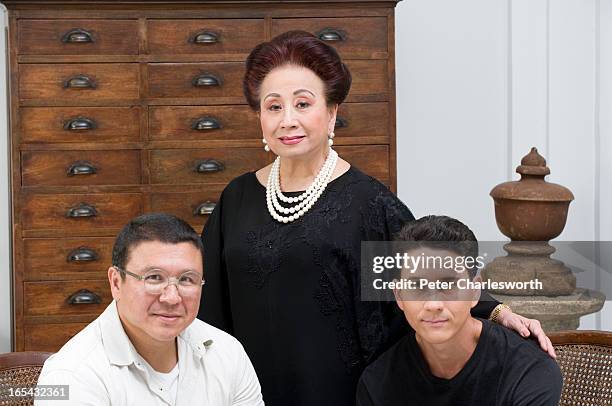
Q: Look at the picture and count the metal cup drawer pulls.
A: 14